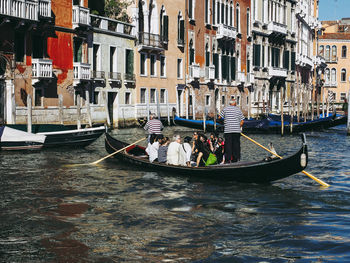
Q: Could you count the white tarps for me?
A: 1